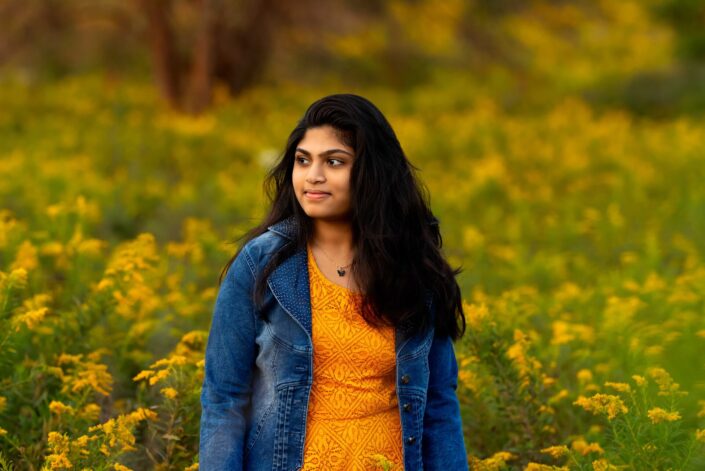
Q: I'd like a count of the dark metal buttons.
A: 3